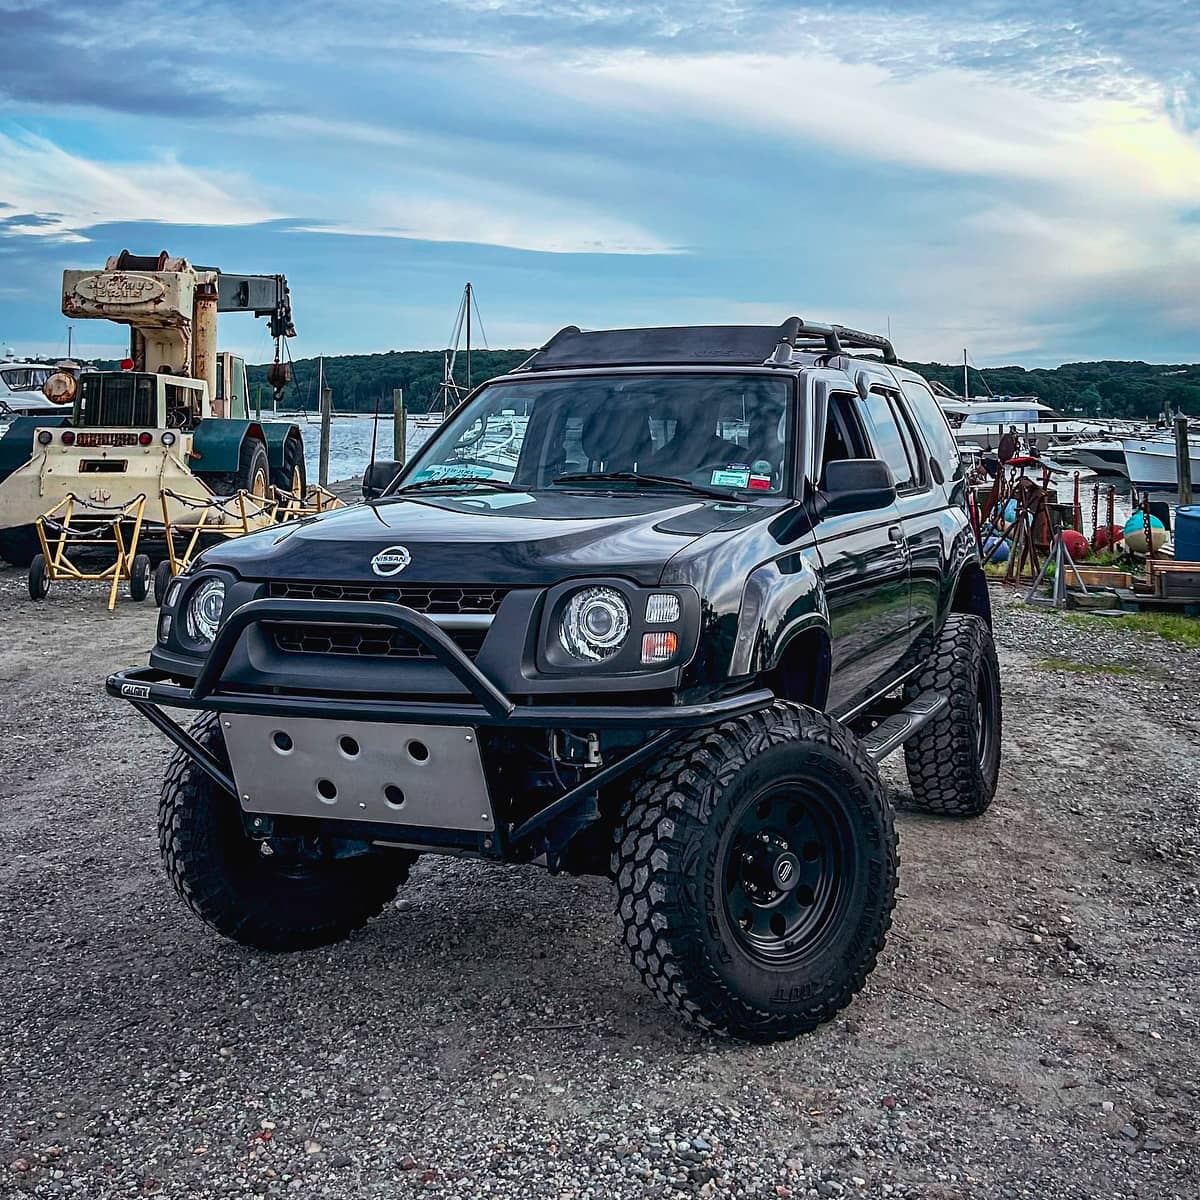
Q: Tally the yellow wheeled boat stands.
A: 3